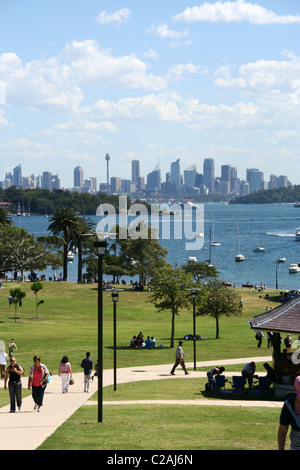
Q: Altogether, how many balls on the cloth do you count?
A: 0